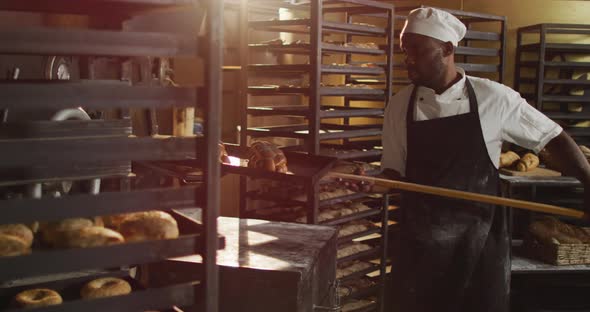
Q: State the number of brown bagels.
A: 2